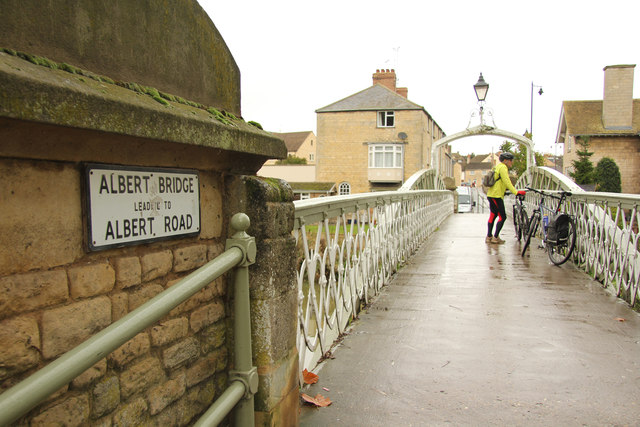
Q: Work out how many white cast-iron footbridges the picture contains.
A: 1